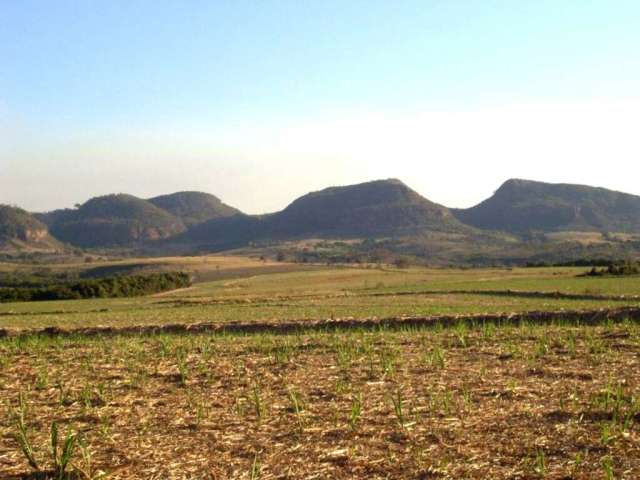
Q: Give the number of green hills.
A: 5